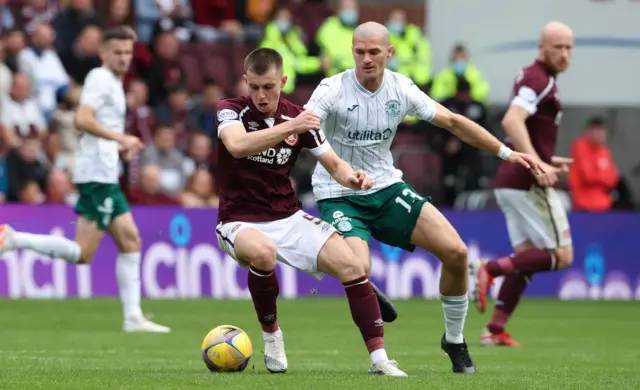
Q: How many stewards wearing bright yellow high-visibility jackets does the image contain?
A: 4